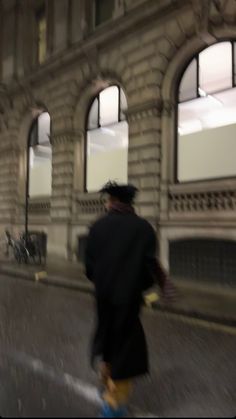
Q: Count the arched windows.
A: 3